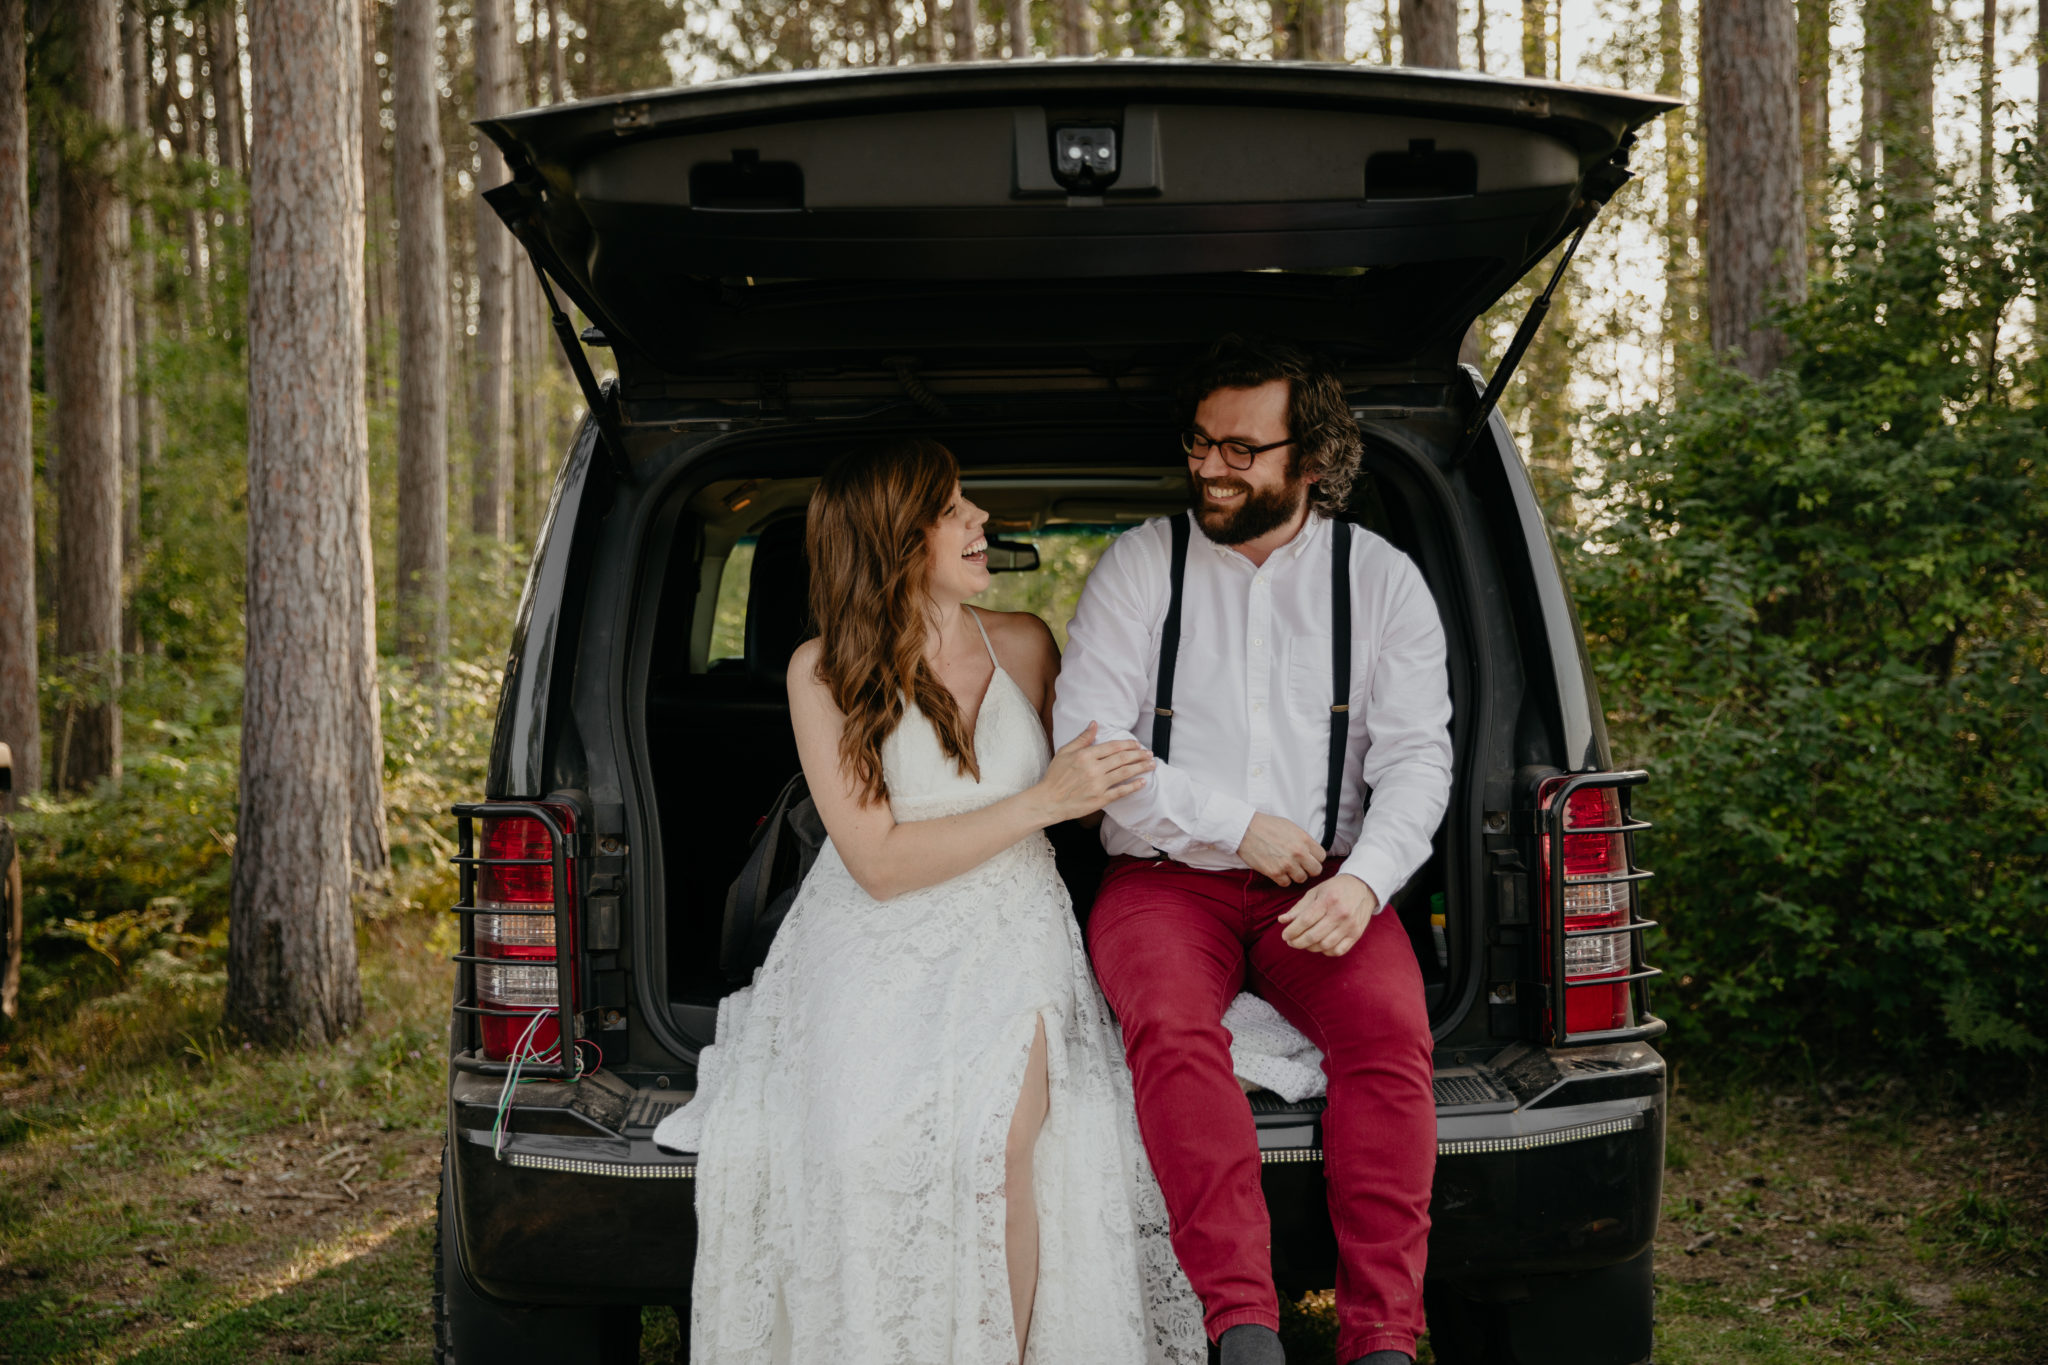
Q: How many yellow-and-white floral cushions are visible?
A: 0